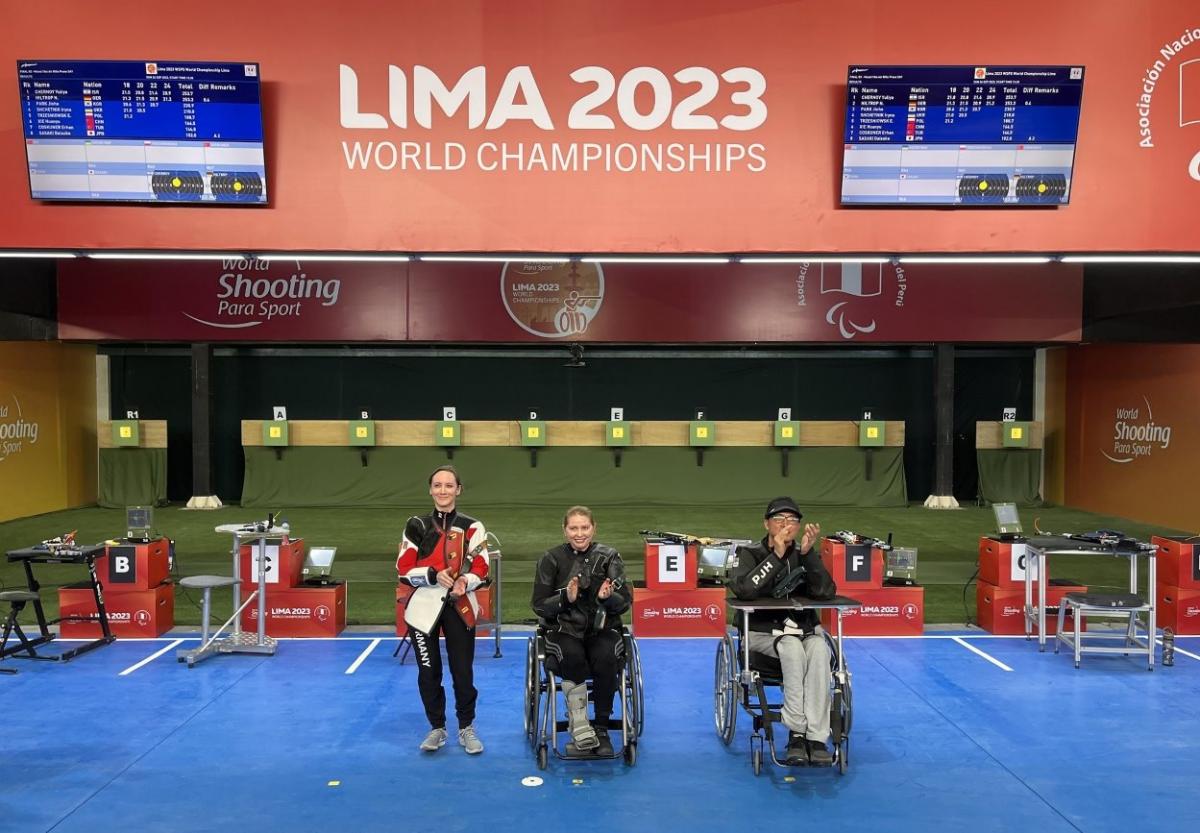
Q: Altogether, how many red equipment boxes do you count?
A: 14